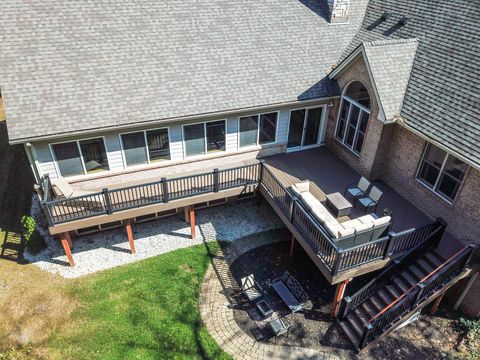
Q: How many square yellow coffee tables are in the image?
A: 0